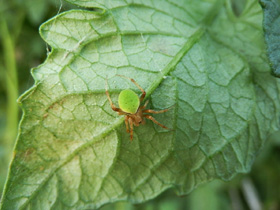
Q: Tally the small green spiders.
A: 1